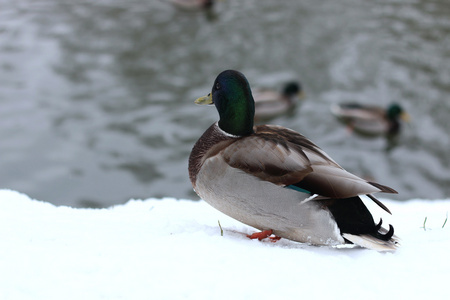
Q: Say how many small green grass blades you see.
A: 3